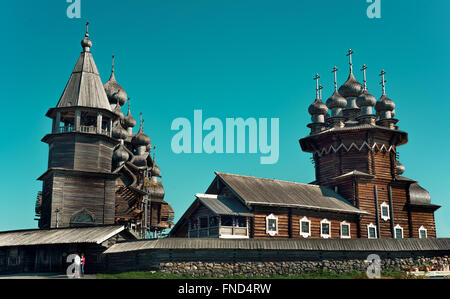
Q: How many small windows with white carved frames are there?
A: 8